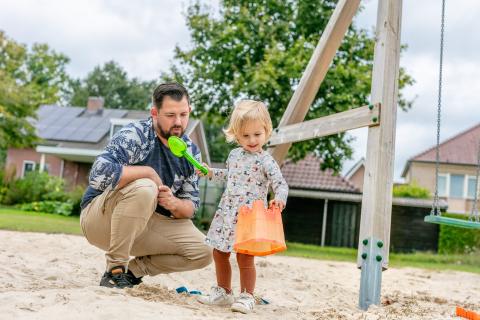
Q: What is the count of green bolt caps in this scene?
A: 6